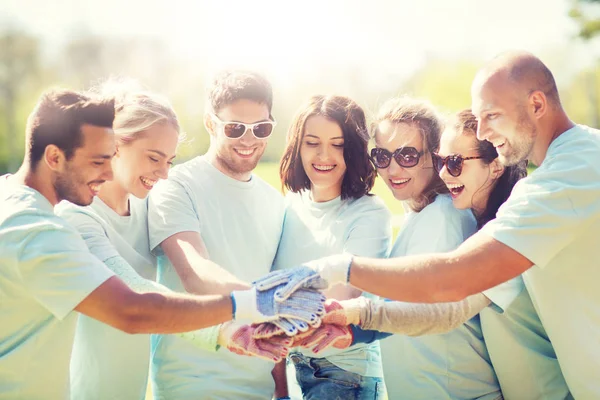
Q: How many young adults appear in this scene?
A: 7